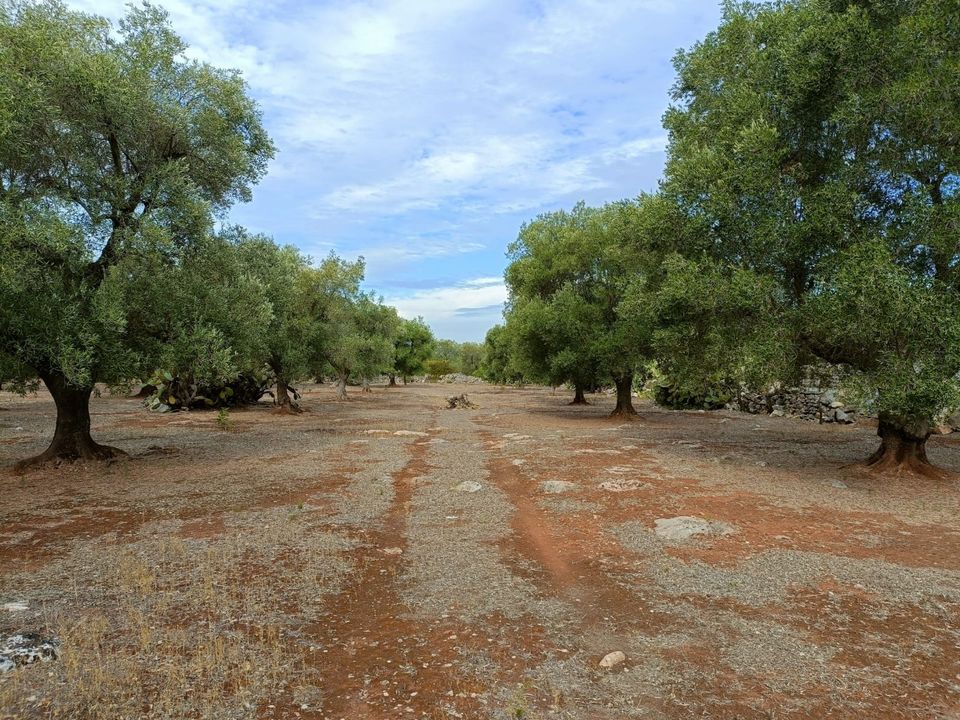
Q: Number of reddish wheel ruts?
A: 2